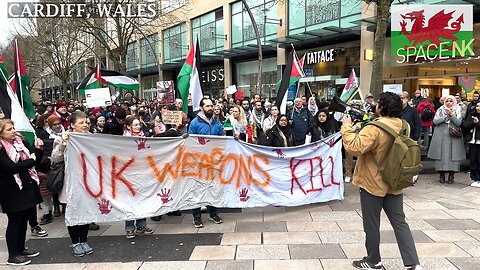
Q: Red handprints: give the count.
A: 8